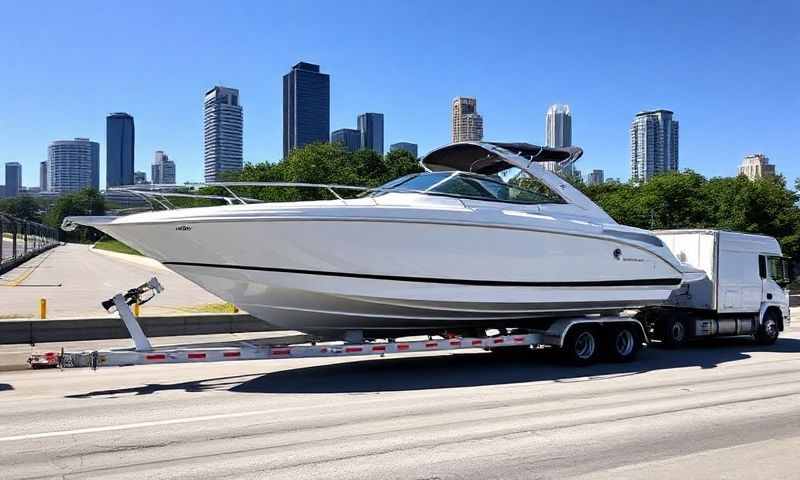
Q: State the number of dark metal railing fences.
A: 1